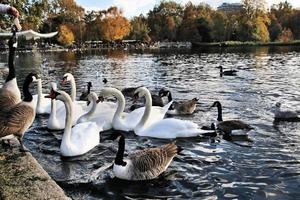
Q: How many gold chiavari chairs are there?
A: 0